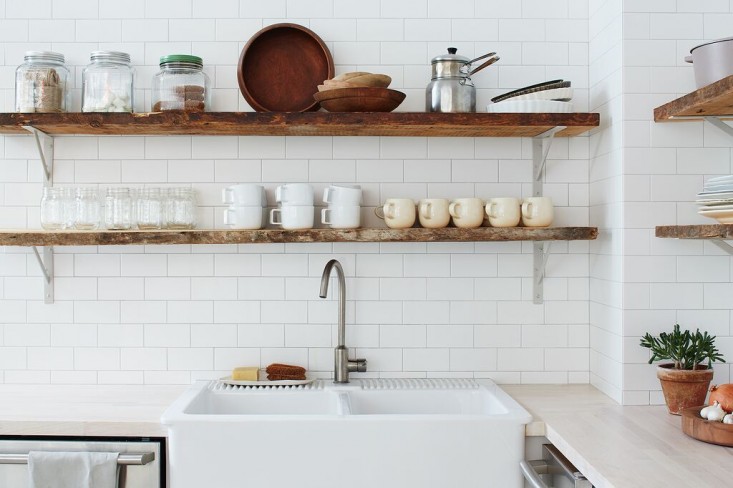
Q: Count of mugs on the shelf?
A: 11